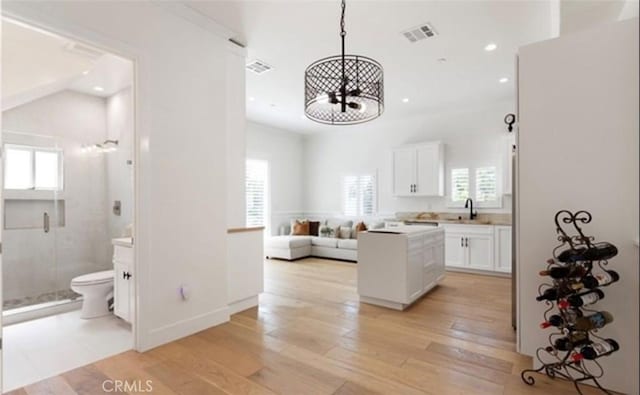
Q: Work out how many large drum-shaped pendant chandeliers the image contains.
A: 1